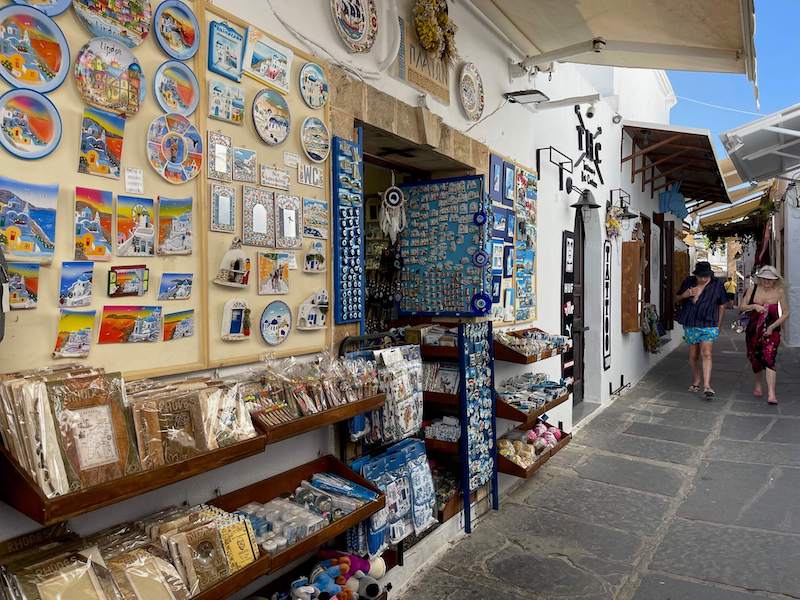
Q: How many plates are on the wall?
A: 14